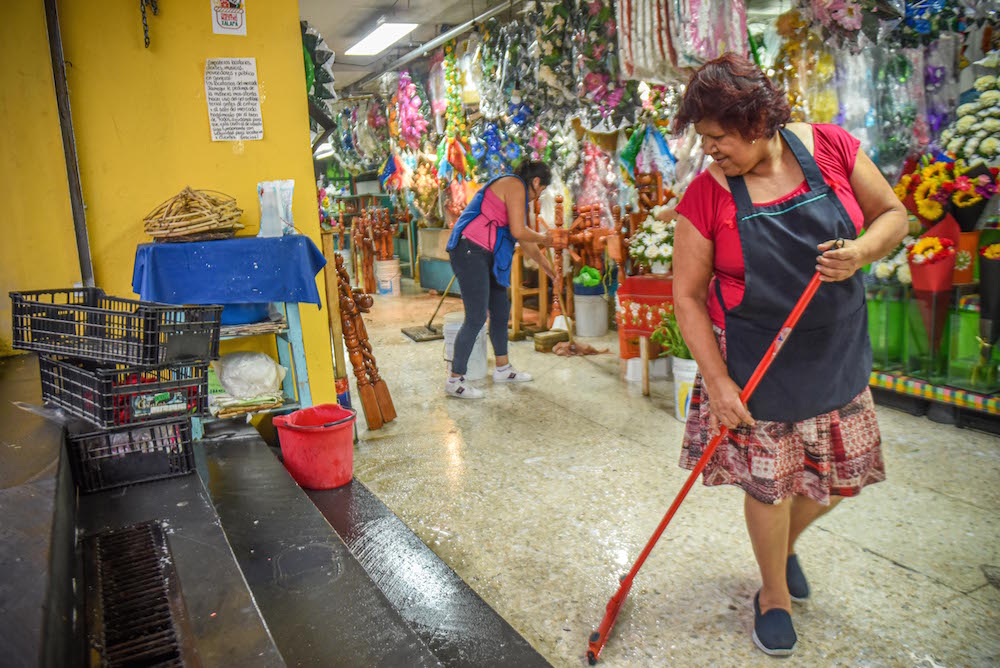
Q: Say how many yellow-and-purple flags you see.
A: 0